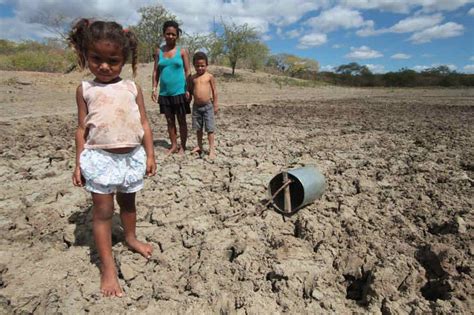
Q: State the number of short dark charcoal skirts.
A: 1